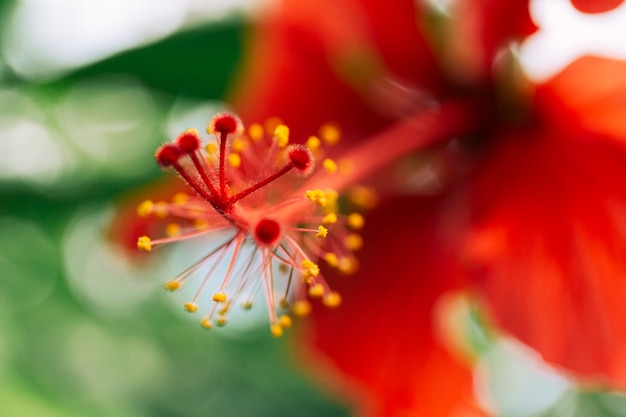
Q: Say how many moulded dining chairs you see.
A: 0